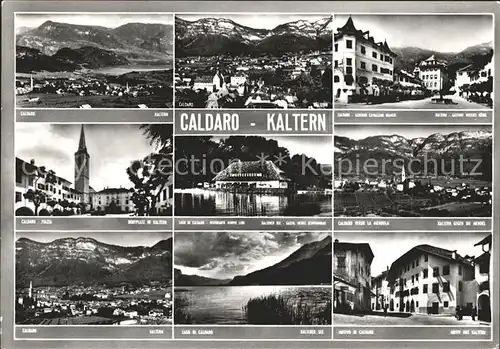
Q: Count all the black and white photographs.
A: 9